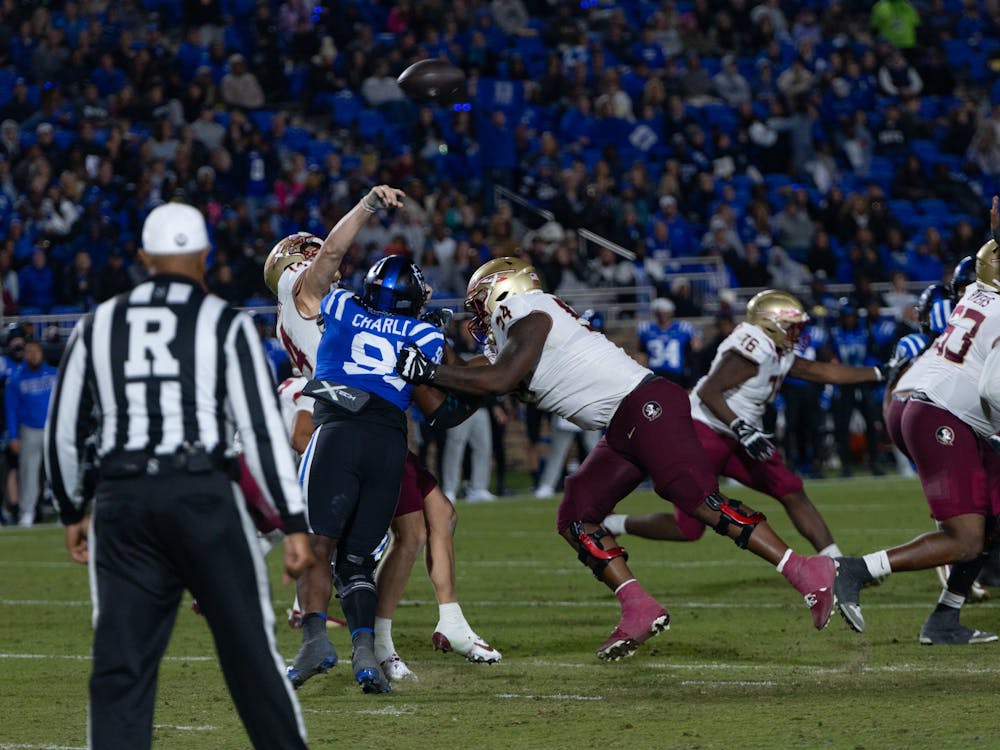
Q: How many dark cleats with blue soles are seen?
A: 2